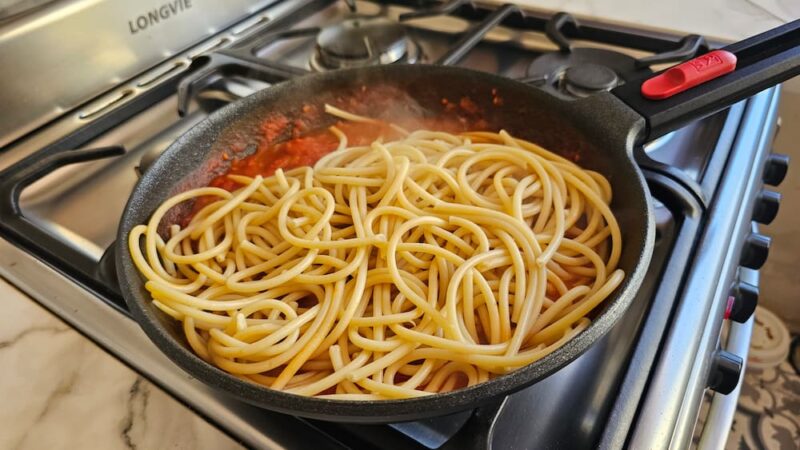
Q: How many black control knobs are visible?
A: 5